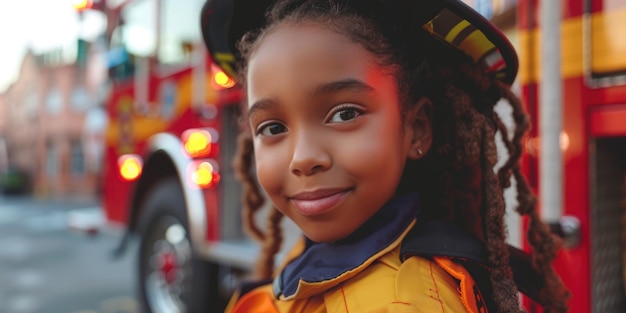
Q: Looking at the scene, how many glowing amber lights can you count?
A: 5